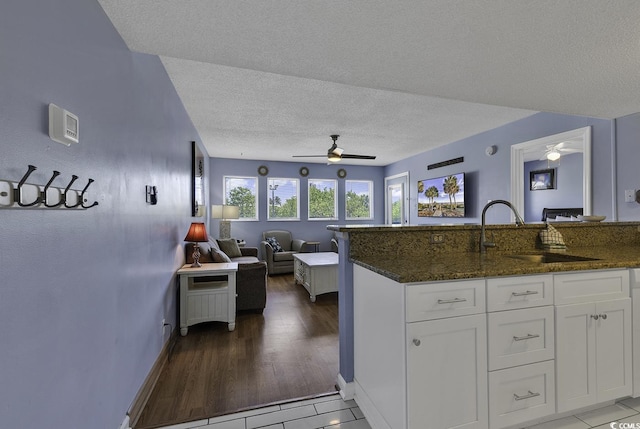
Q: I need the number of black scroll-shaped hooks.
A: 4